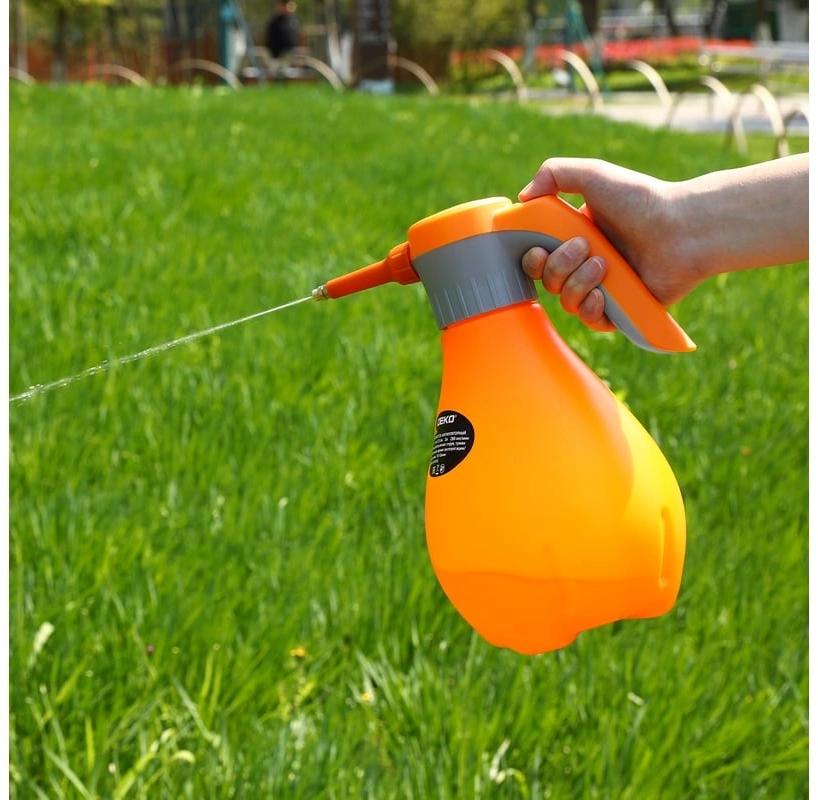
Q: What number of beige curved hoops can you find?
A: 11